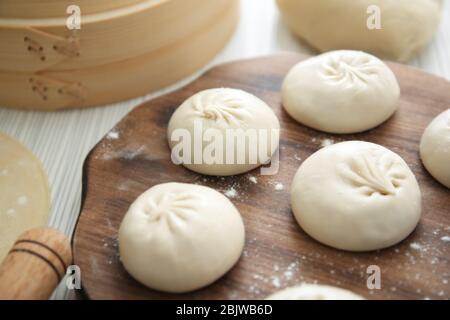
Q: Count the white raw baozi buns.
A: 6